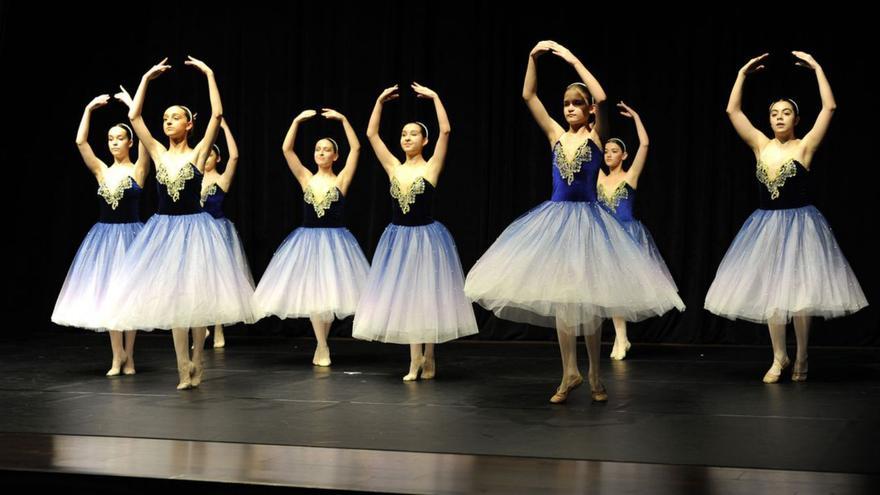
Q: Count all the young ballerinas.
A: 8